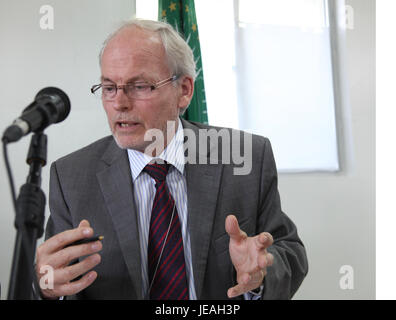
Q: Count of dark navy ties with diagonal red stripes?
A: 1